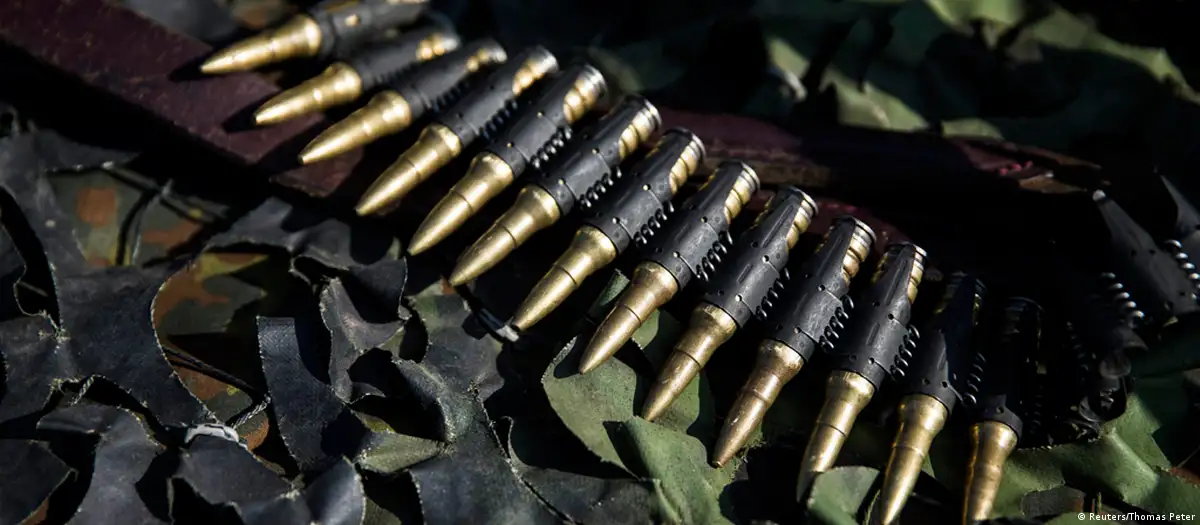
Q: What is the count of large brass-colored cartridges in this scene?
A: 13